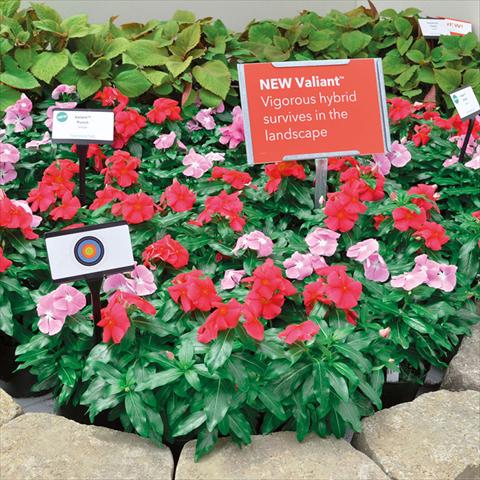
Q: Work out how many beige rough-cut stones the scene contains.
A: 5